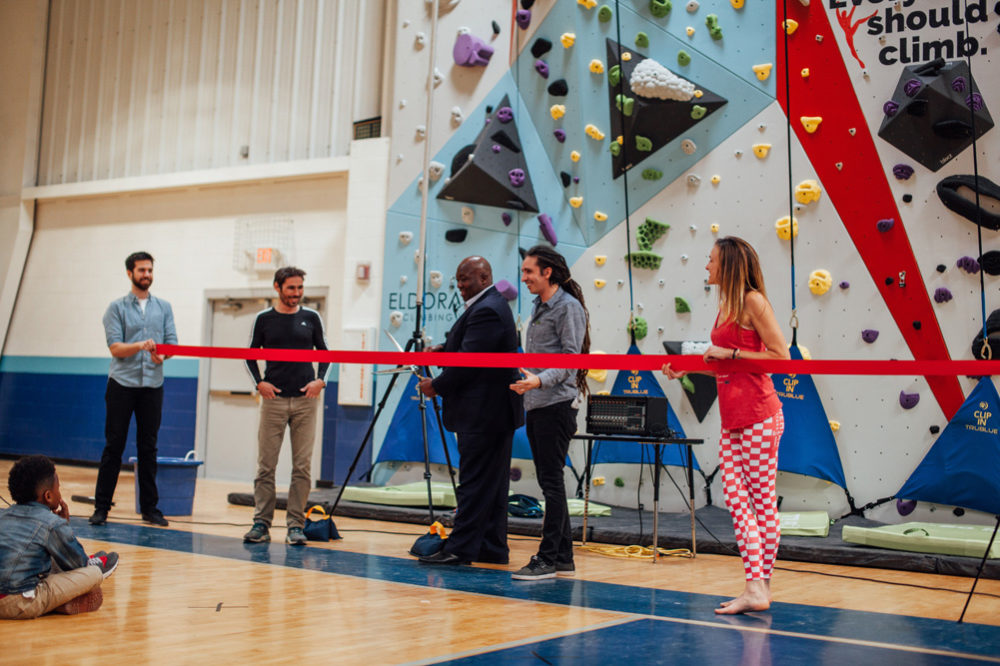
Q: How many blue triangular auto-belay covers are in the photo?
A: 5